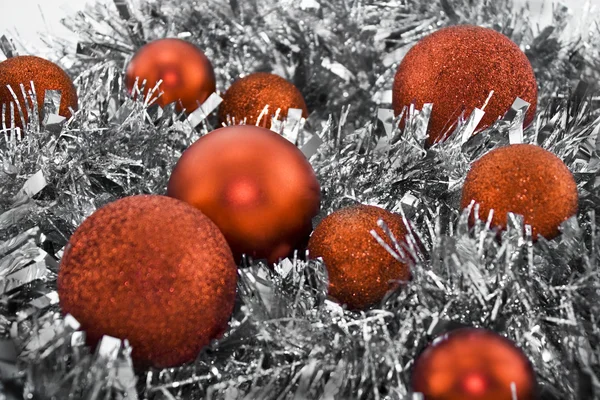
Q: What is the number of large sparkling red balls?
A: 2